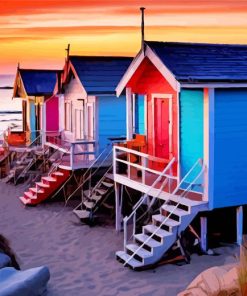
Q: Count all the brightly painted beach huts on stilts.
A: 3